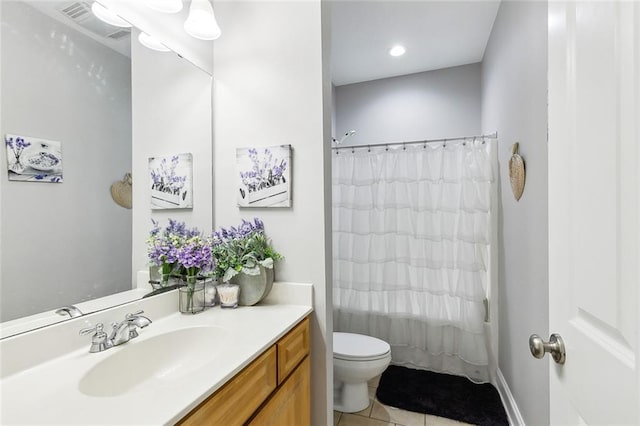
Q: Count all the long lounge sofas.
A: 0